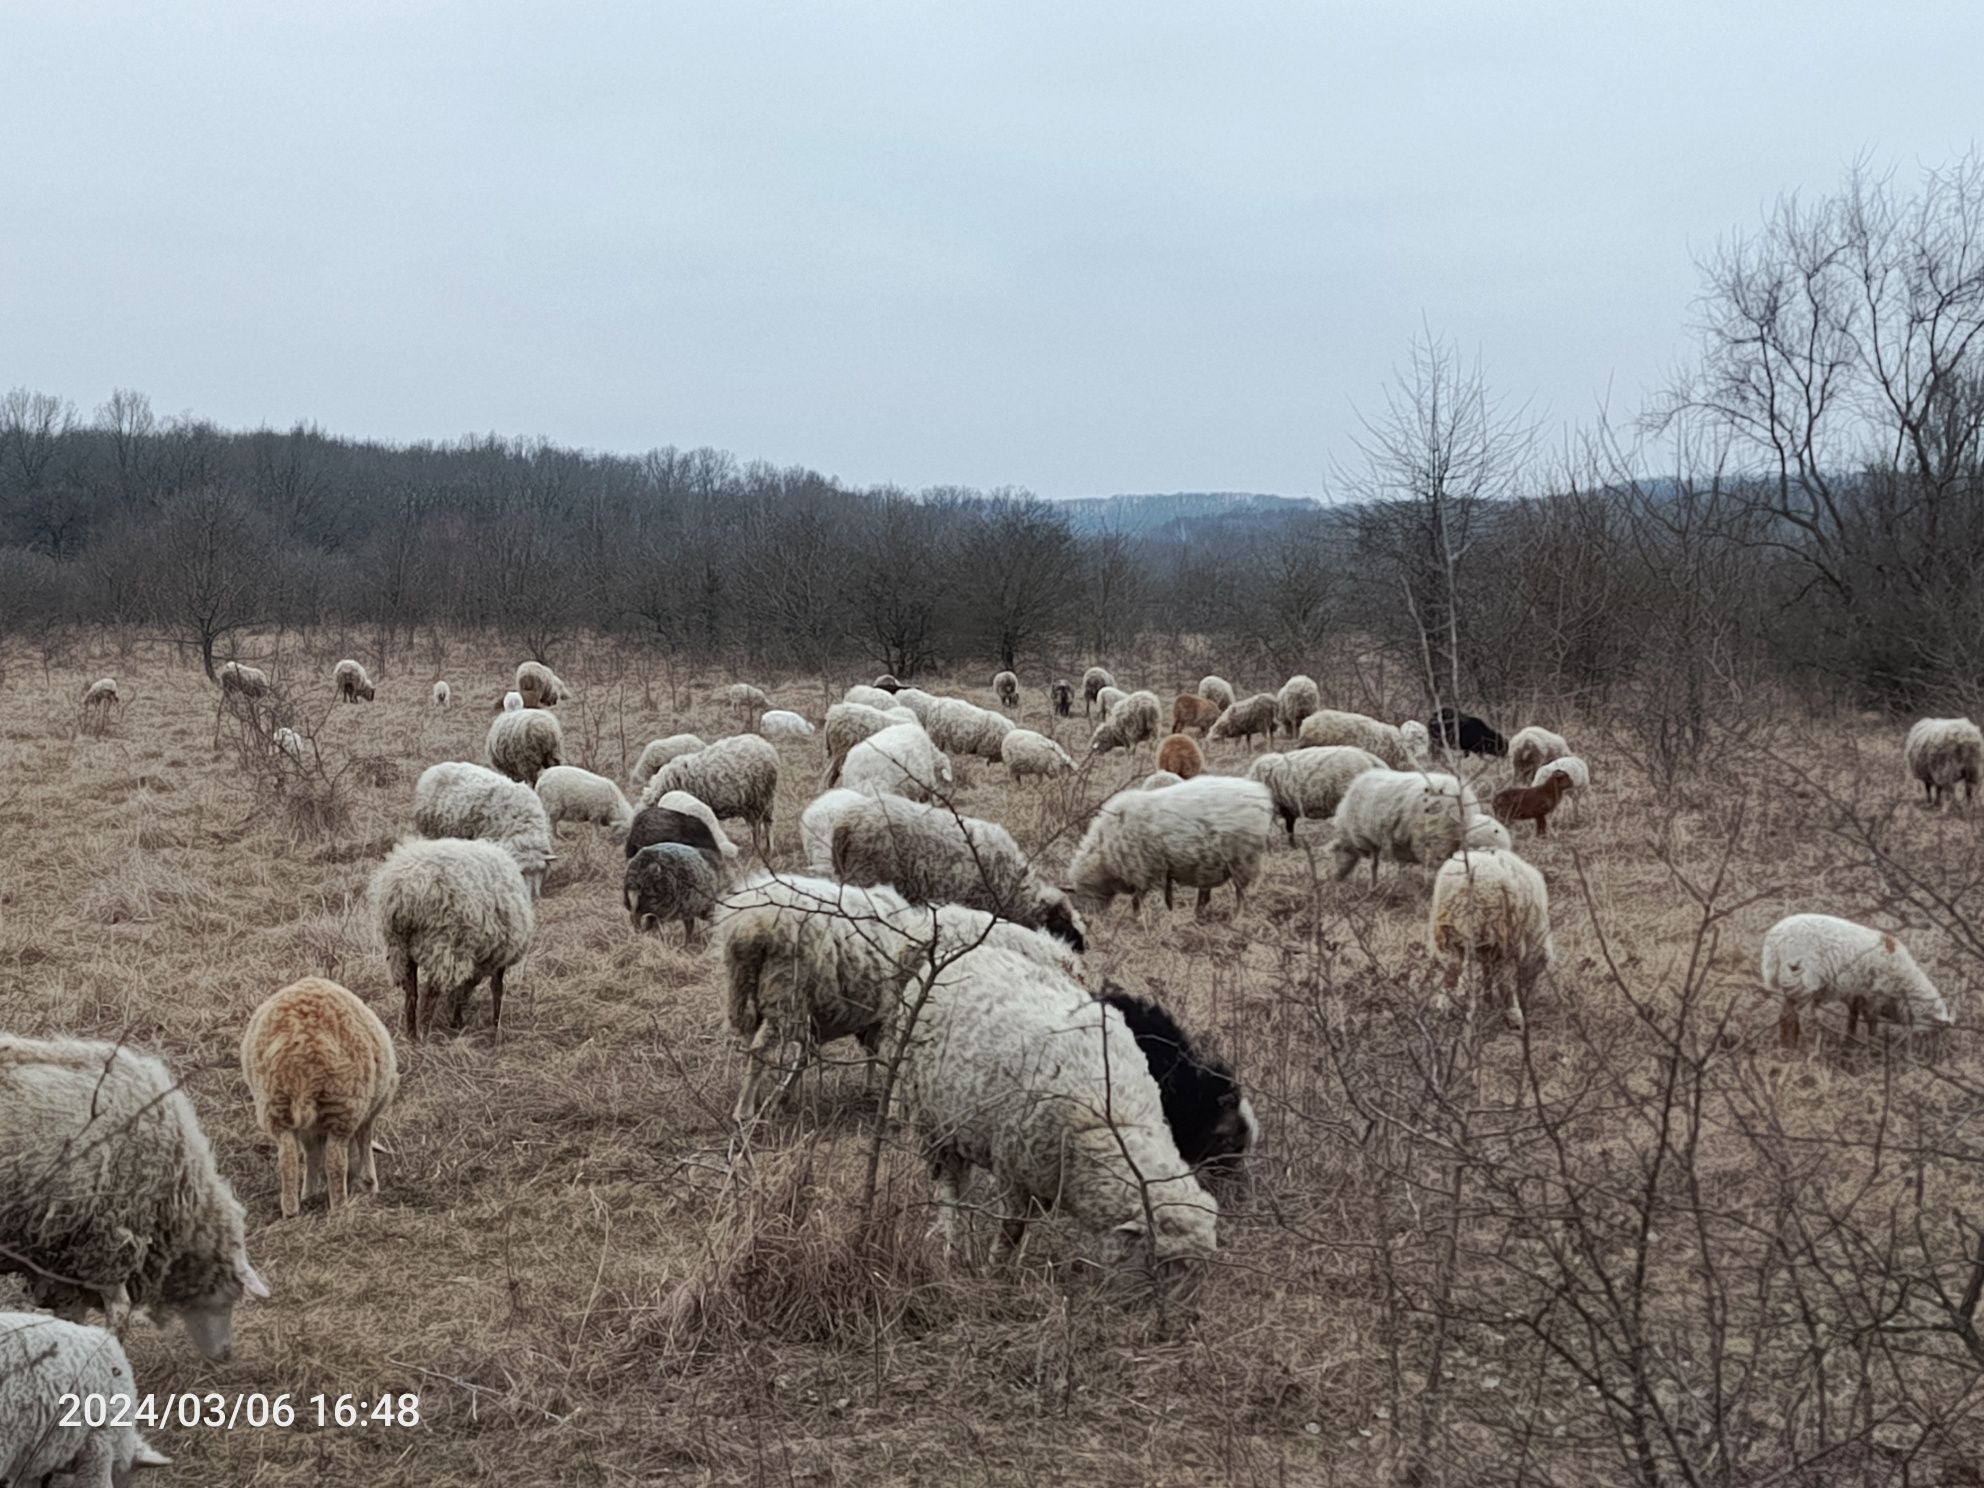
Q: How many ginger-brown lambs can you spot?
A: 4